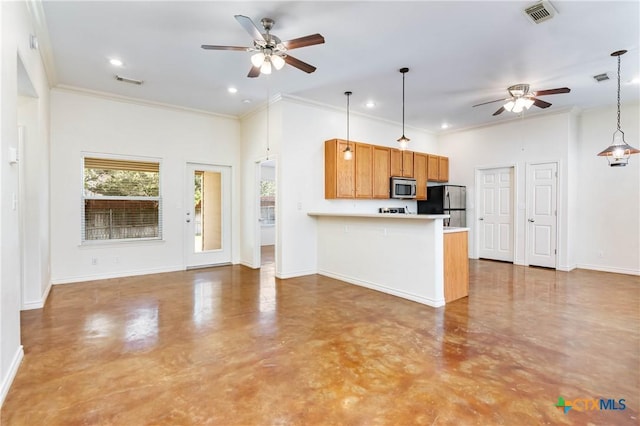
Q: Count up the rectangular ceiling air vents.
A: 3